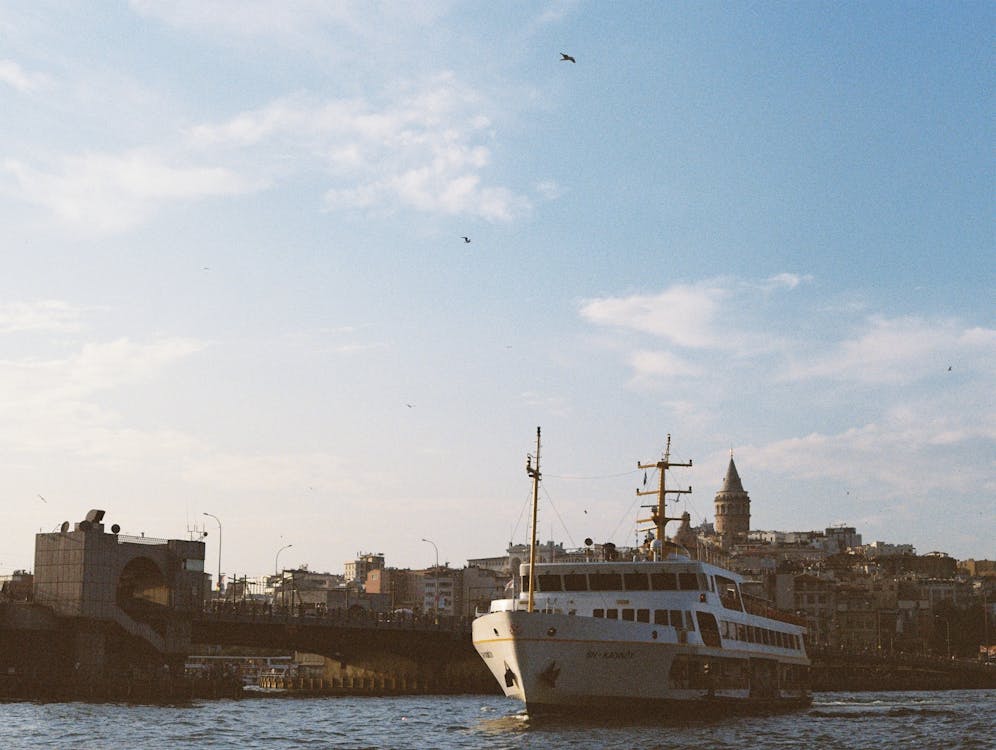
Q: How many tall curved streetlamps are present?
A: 3